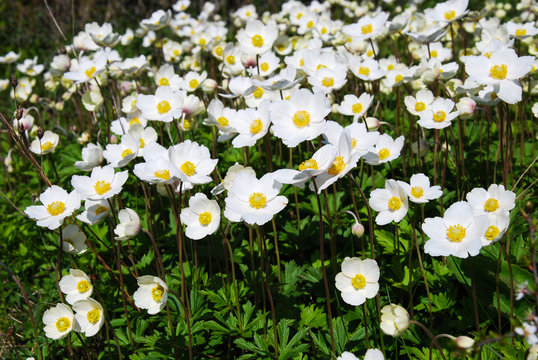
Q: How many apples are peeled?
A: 0